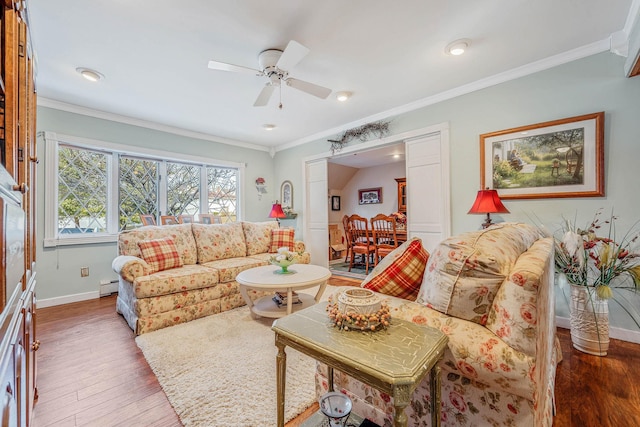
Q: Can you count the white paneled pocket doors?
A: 2